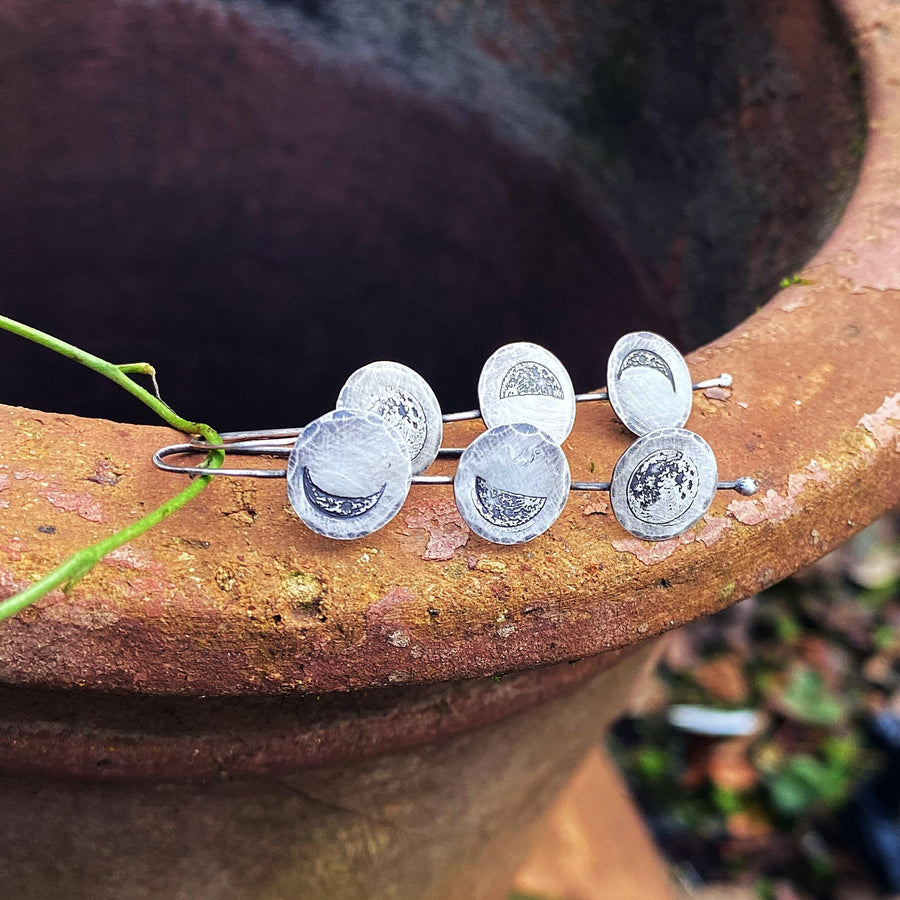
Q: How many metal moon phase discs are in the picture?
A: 6